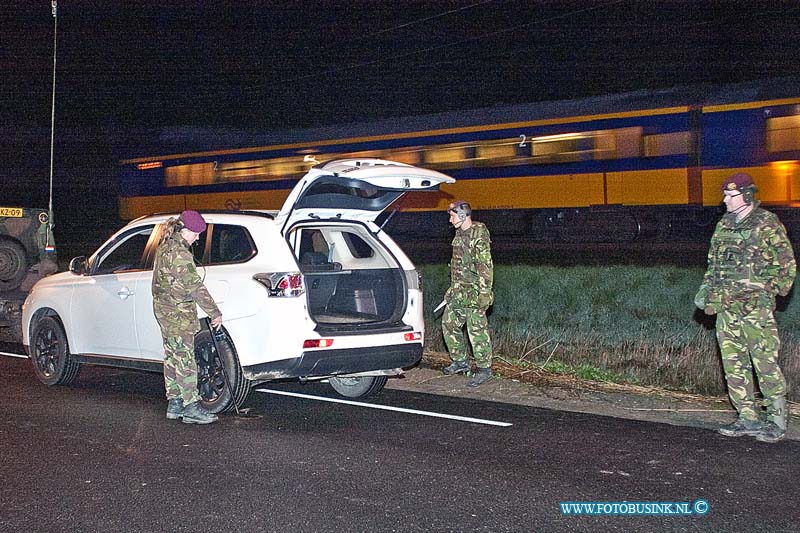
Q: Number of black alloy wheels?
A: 2